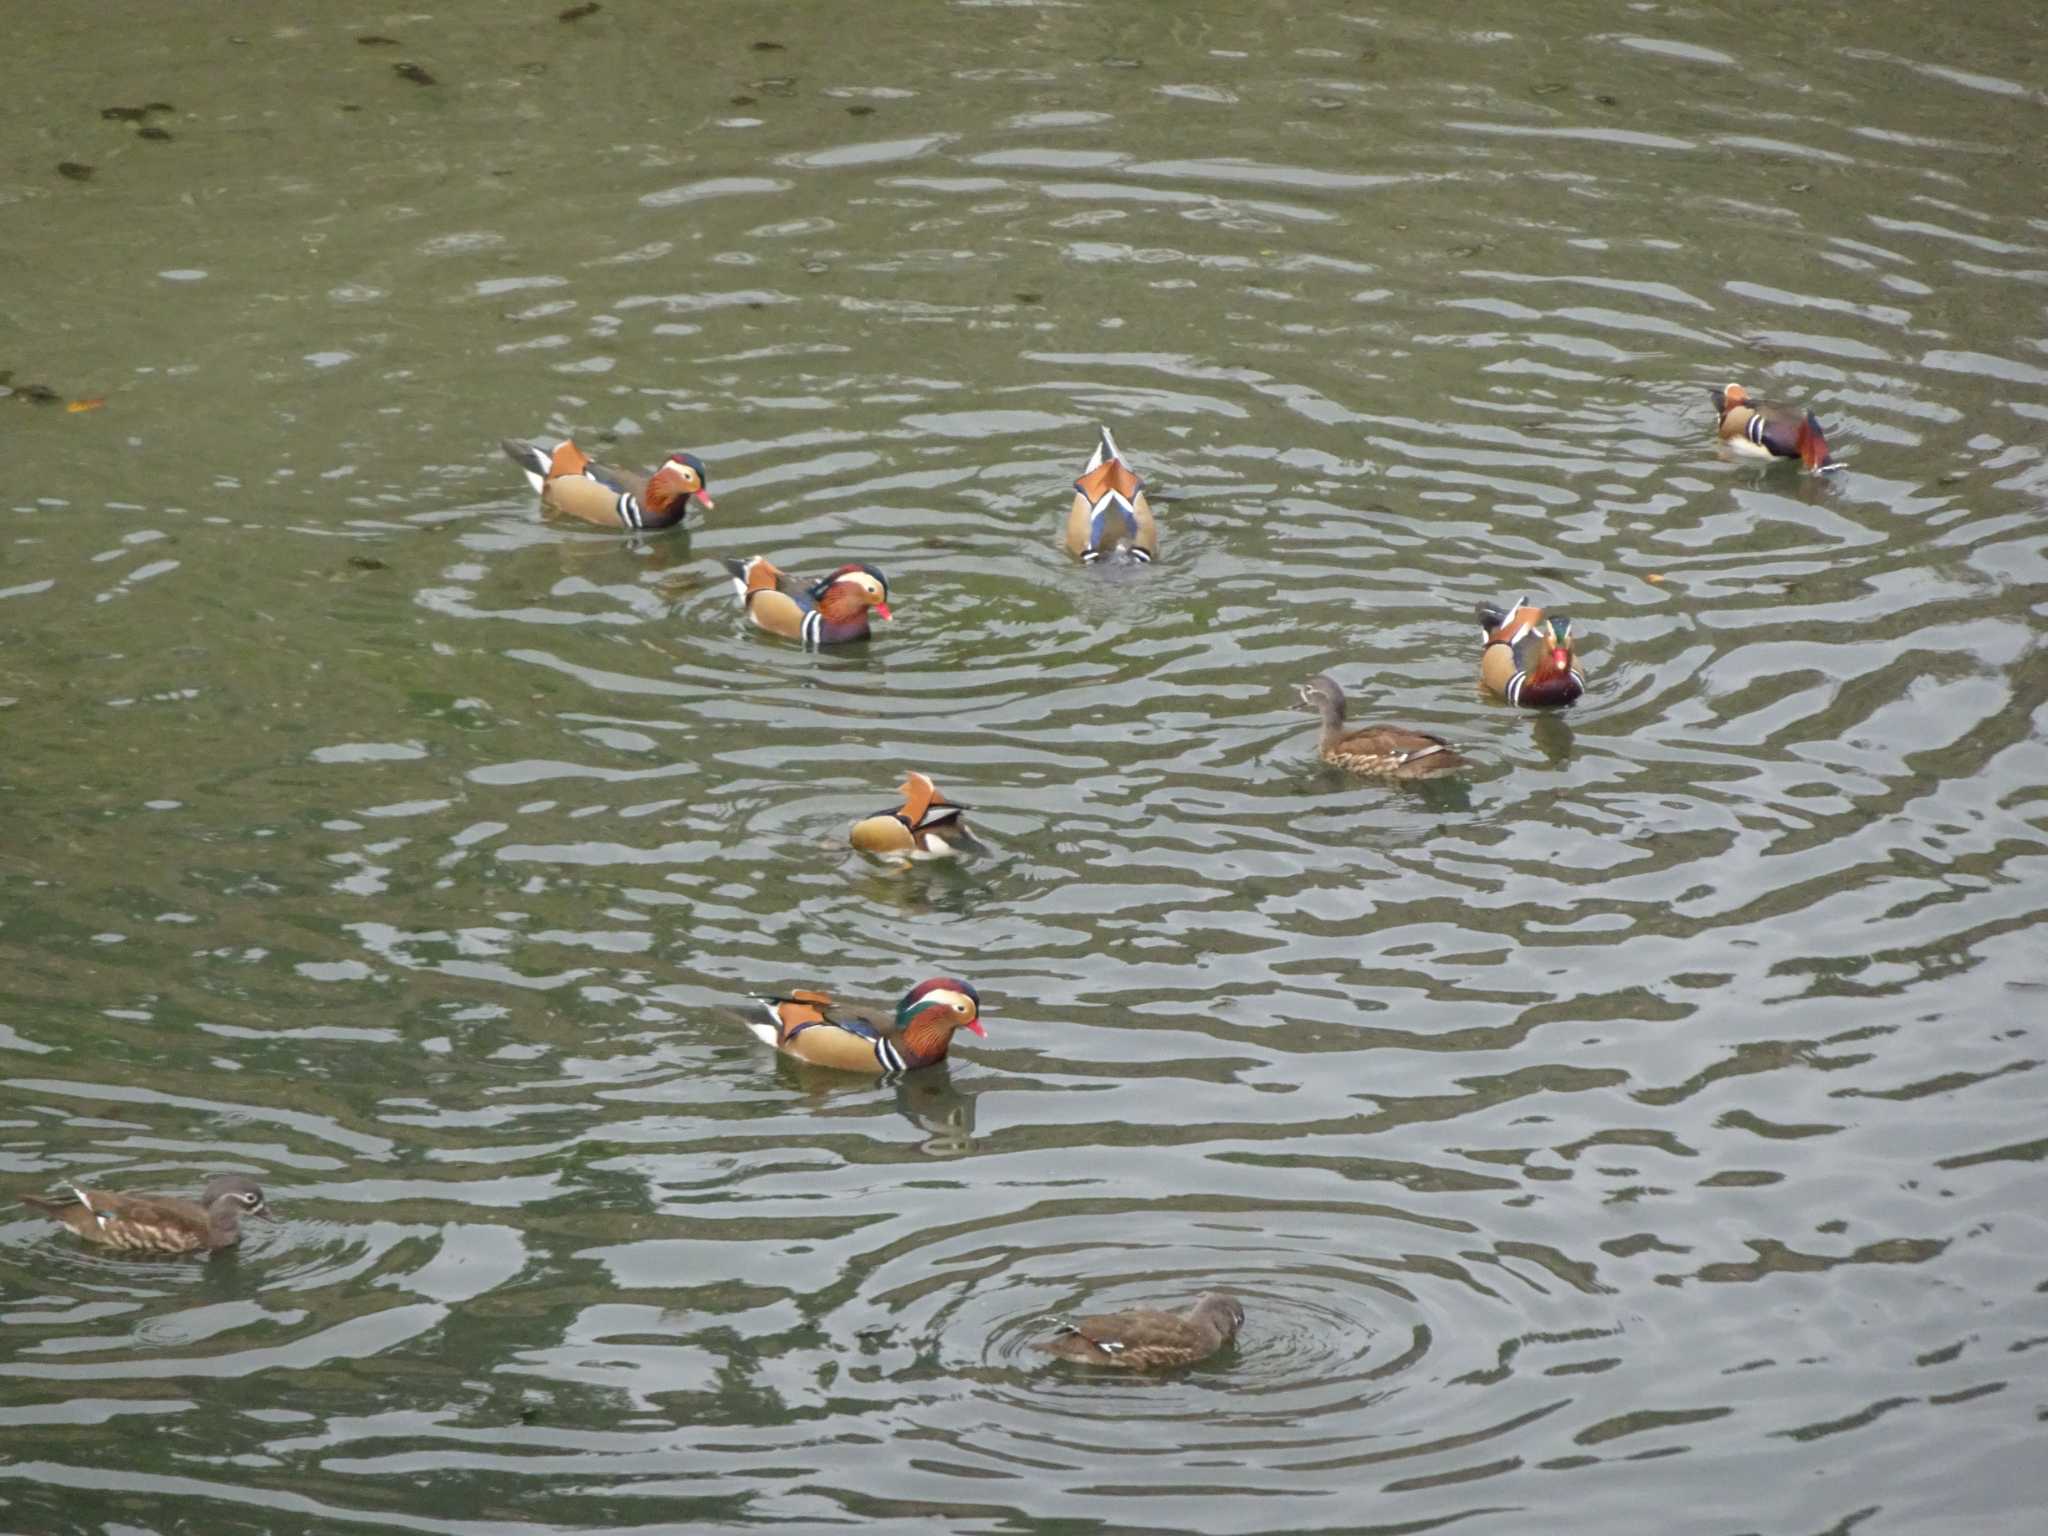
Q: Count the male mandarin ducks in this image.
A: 7